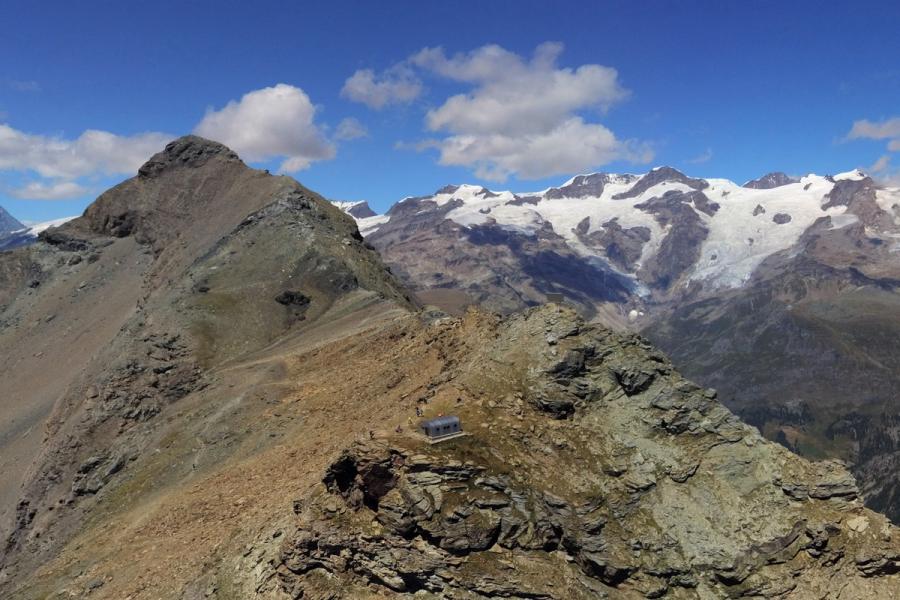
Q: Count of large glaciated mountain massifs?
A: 1